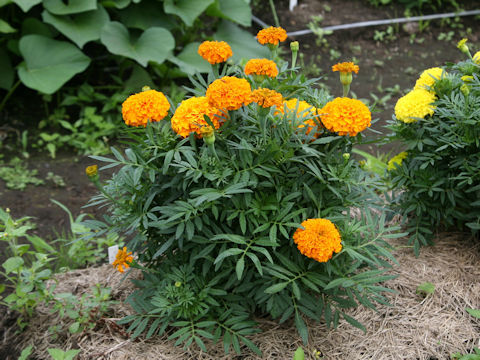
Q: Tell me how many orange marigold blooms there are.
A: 12